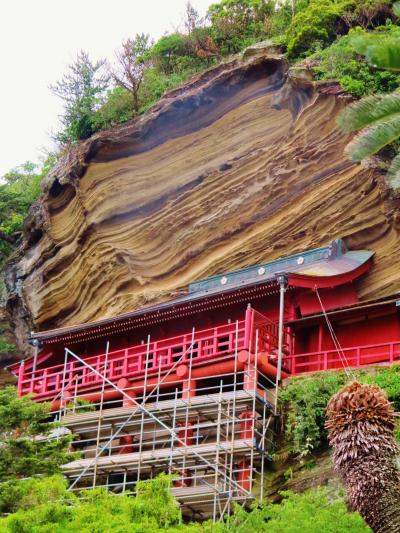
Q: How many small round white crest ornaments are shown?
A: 3